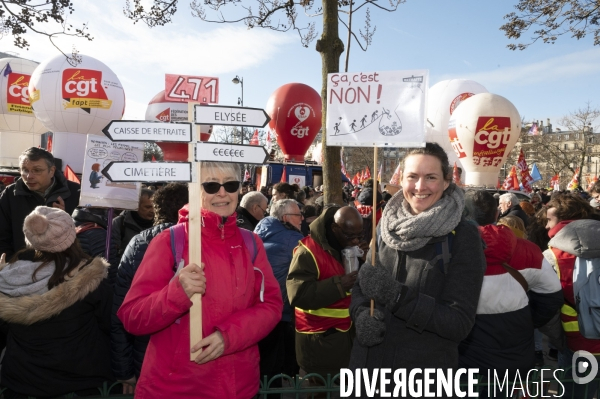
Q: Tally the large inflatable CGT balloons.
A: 6